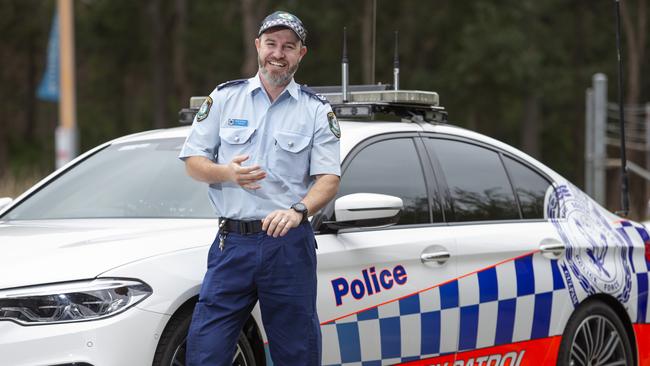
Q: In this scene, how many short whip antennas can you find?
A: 2